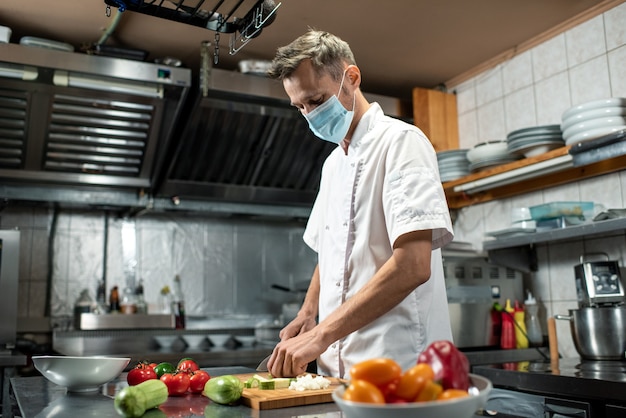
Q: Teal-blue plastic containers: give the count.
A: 1